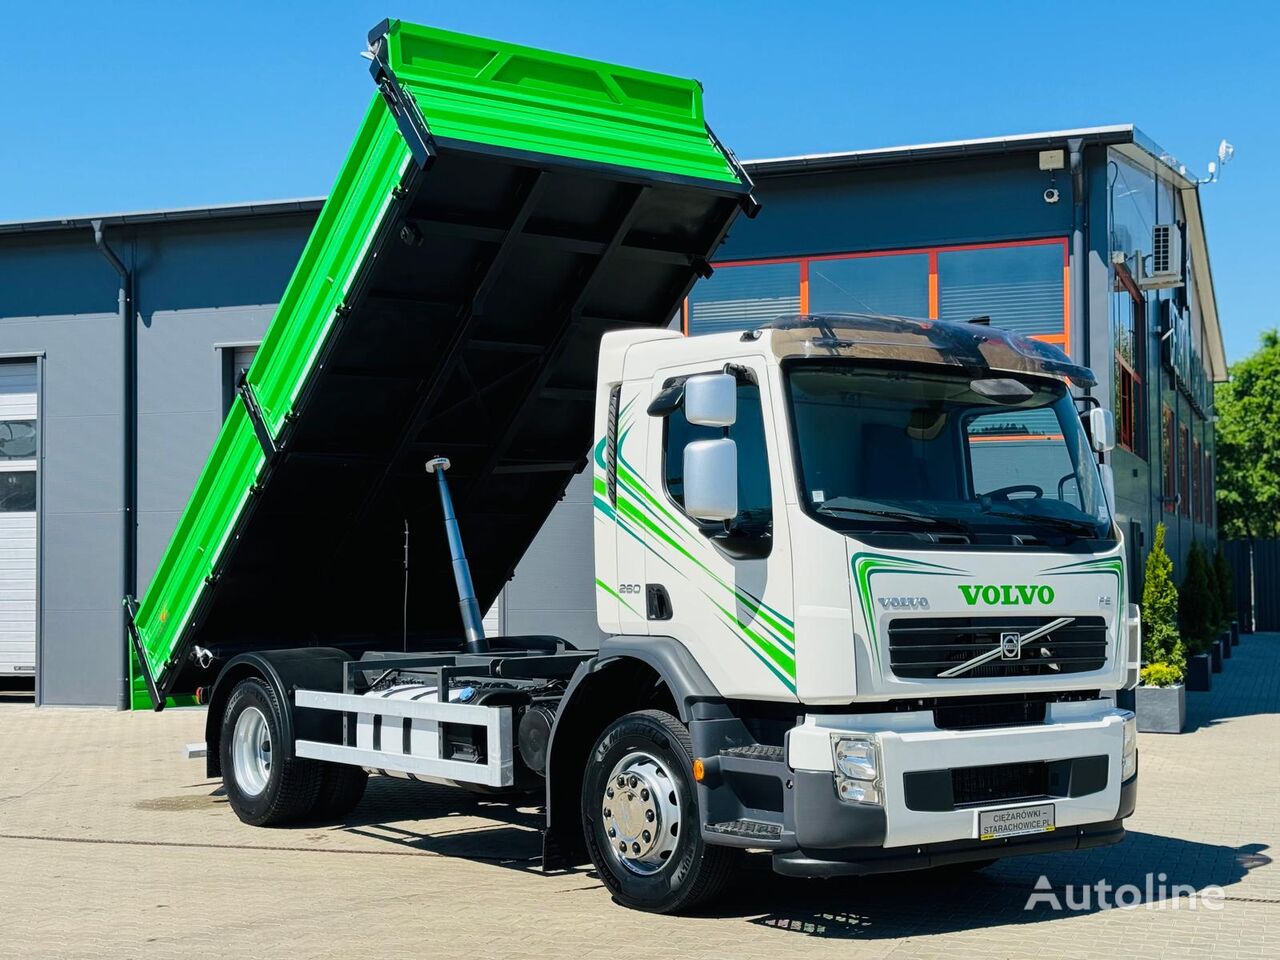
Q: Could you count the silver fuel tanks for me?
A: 1